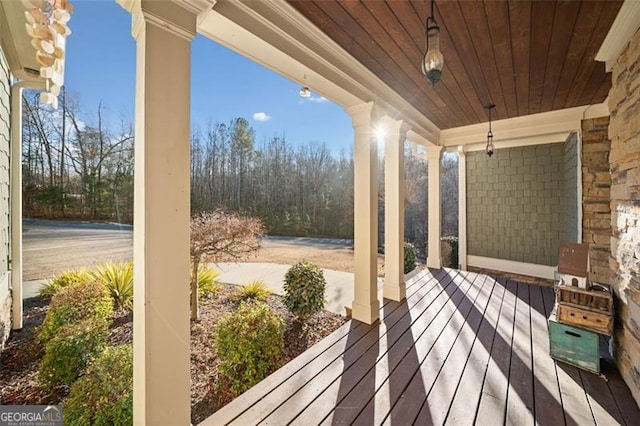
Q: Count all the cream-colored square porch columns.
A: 4